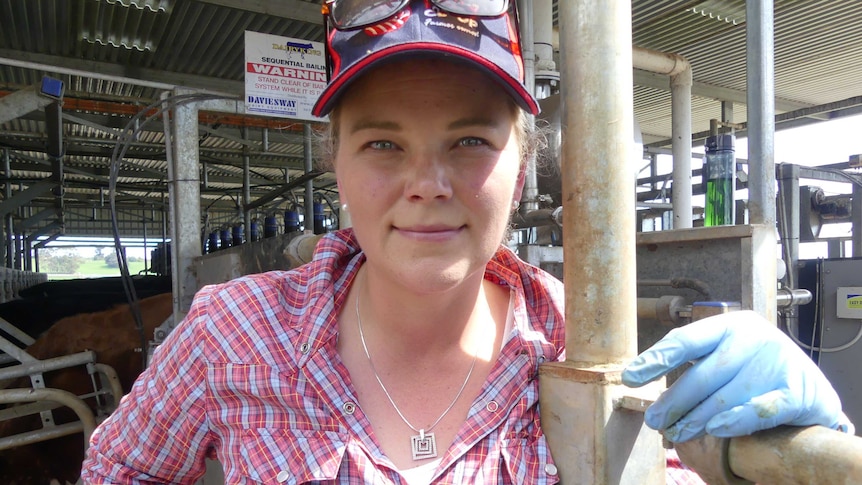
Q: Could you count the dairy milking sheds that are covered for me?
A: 1